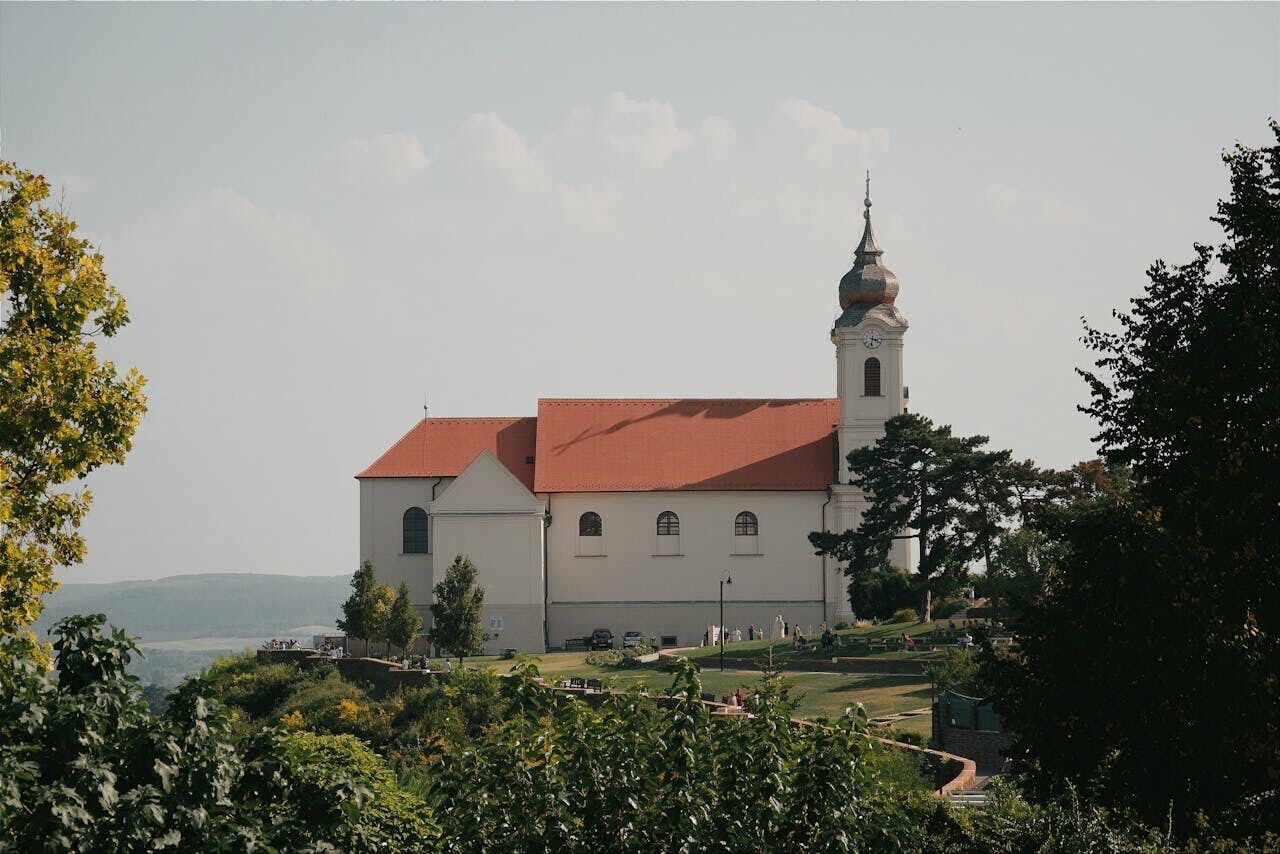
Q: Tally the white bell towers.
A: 1